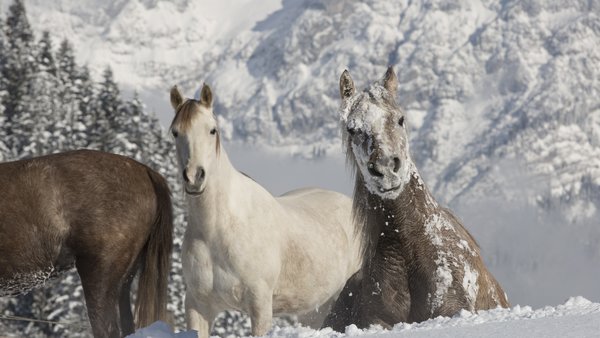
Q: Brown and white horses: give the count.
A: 3